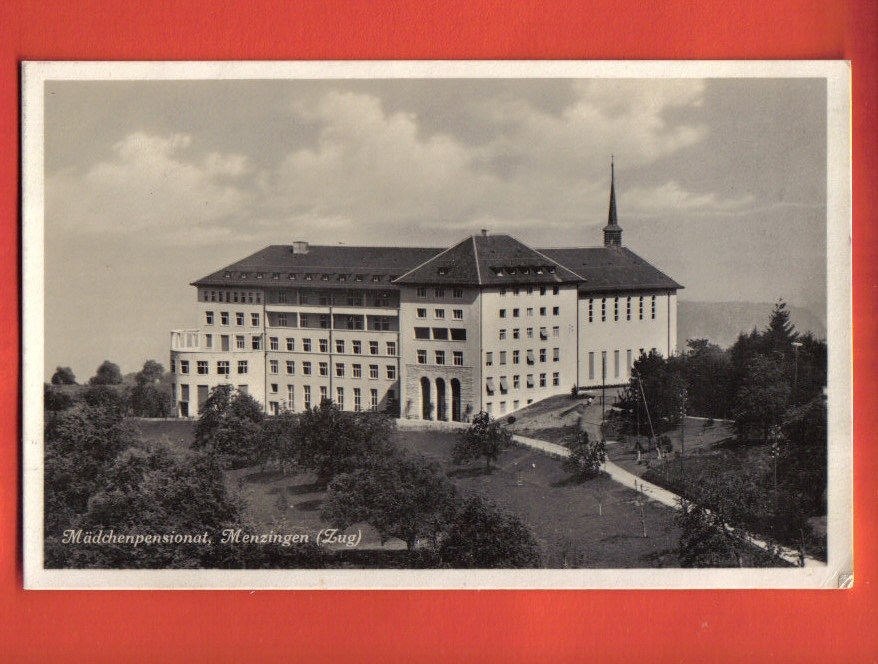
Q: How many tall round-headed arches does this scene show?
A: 3